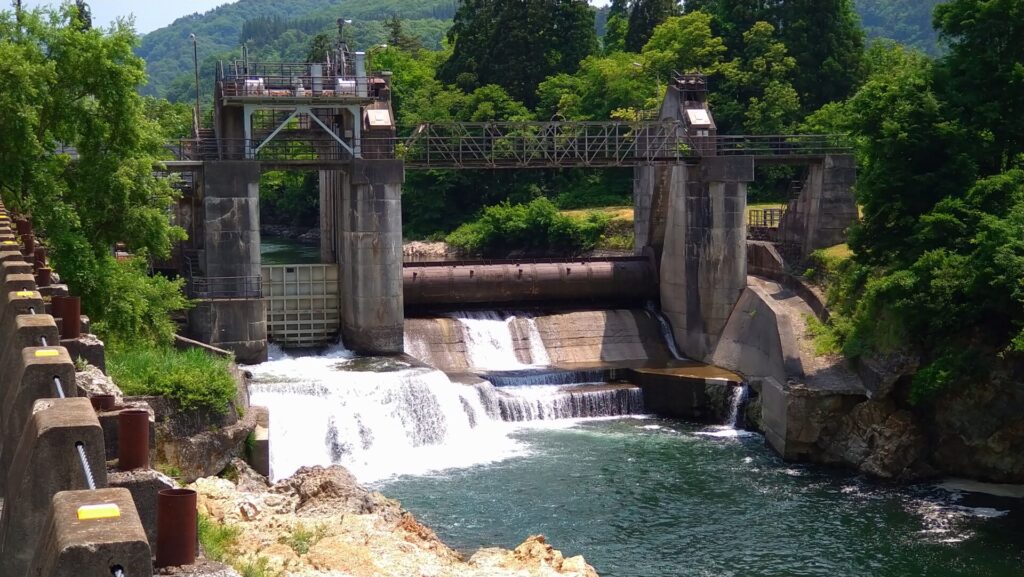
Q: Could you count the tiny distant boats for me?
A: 0